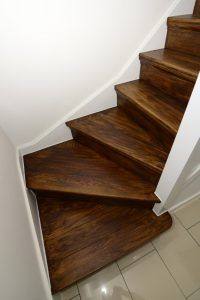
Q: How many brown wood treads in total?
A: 6